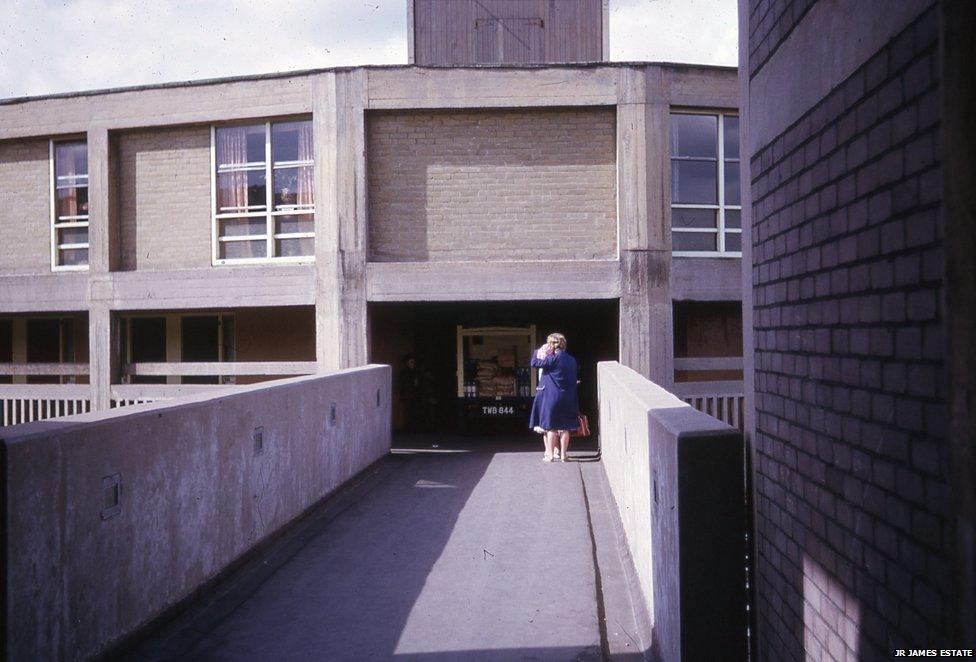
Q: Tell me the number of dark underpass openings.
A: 1